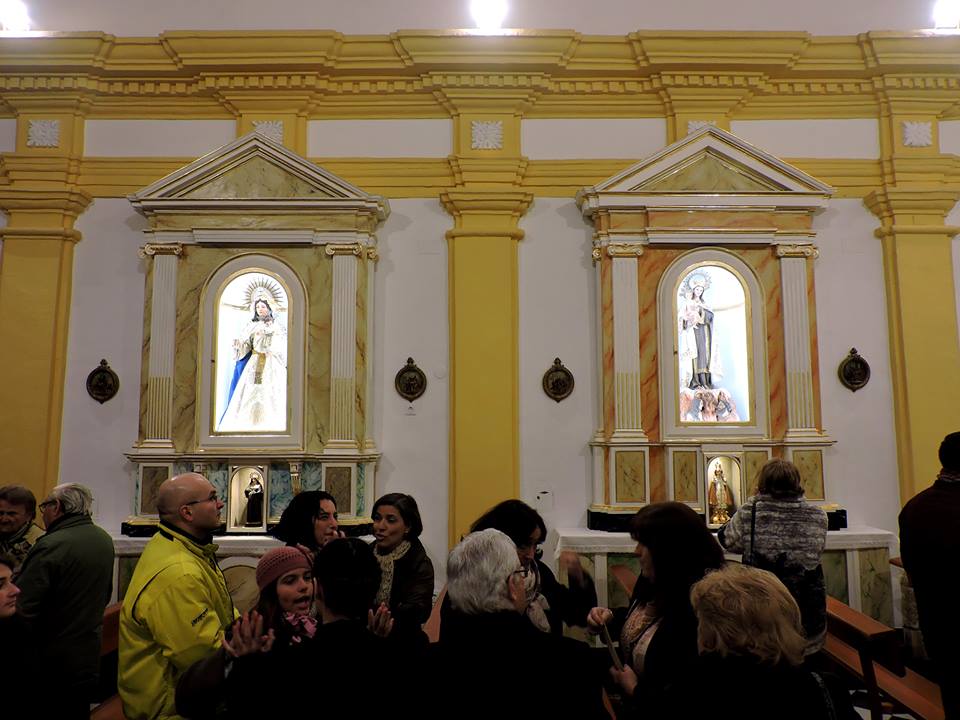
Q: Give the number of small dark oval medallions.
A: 4